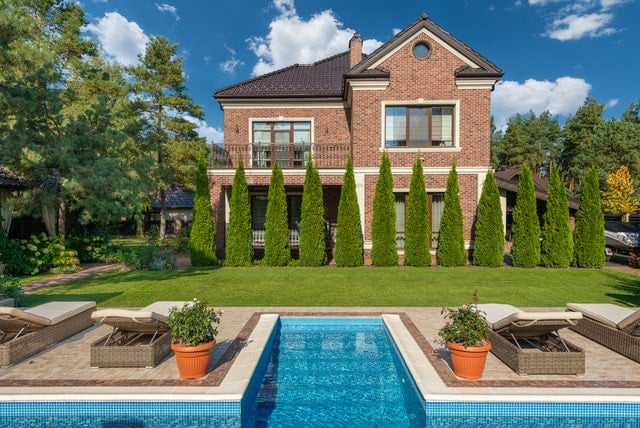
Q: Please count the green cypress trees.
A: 12